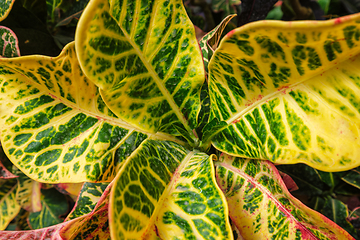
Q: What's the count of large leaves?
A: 5